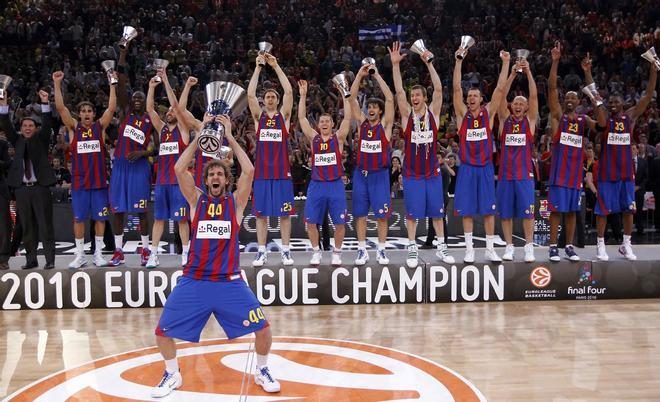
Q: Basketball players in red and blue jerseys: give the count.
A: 13